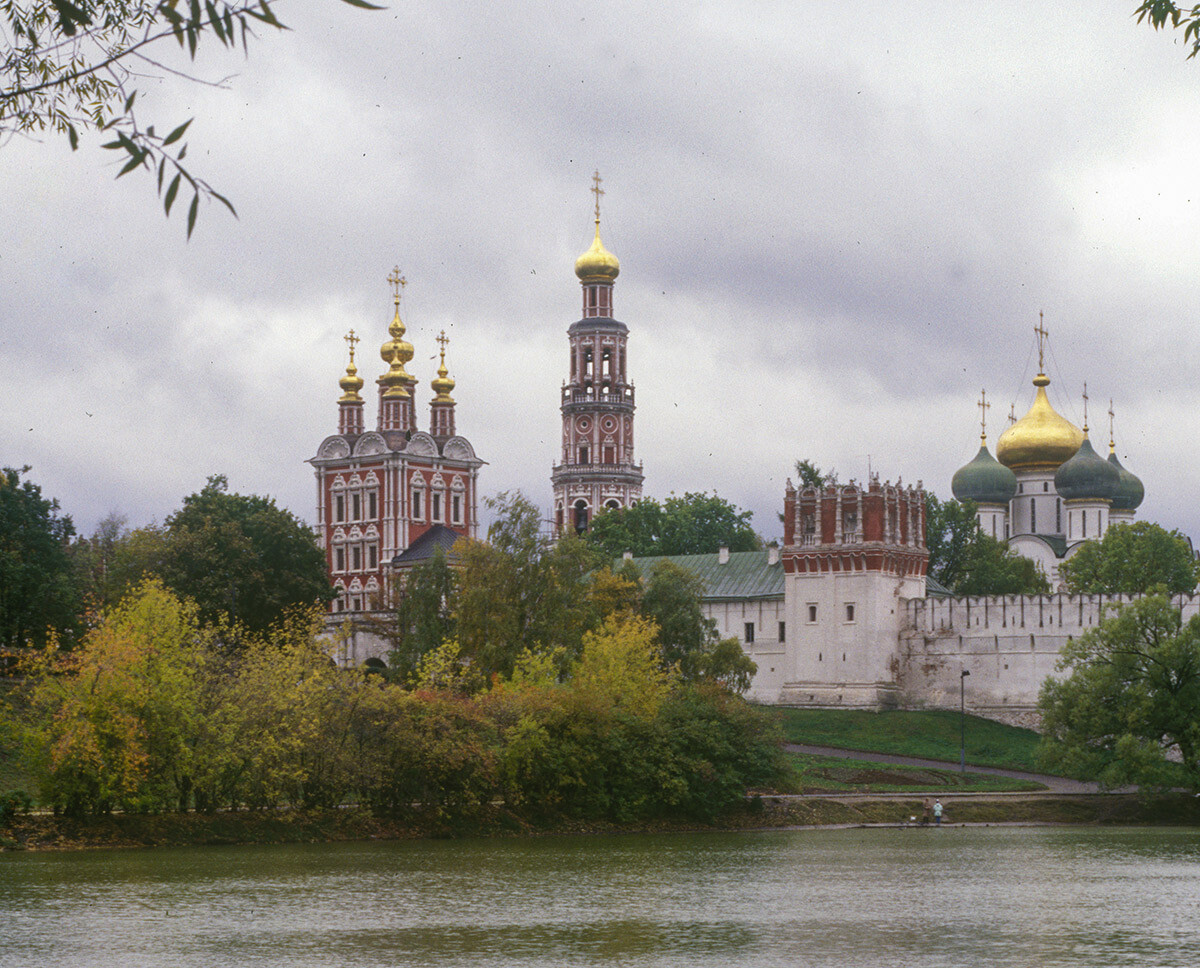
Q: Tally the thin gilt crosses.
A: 9